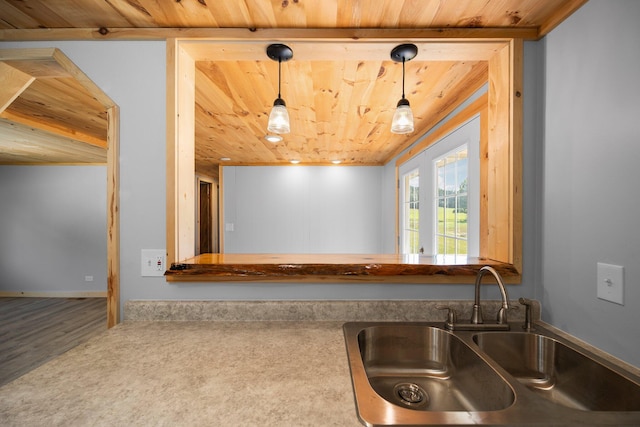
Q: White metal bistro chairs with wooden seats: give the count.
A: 0